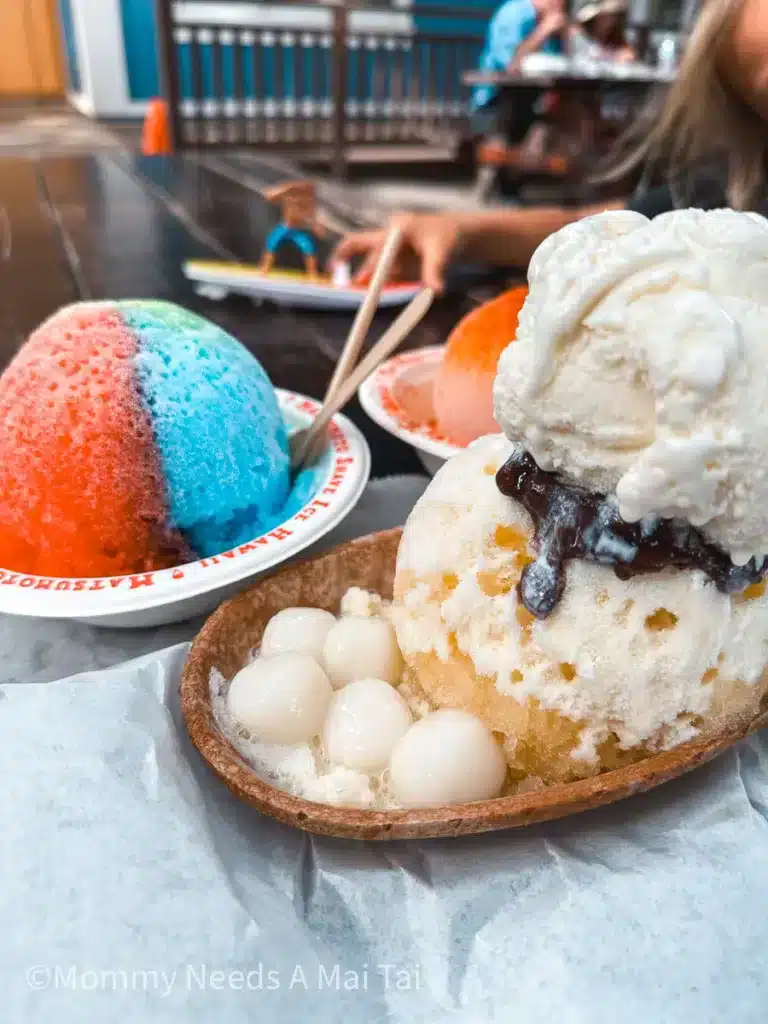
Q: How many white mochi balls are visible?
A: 5